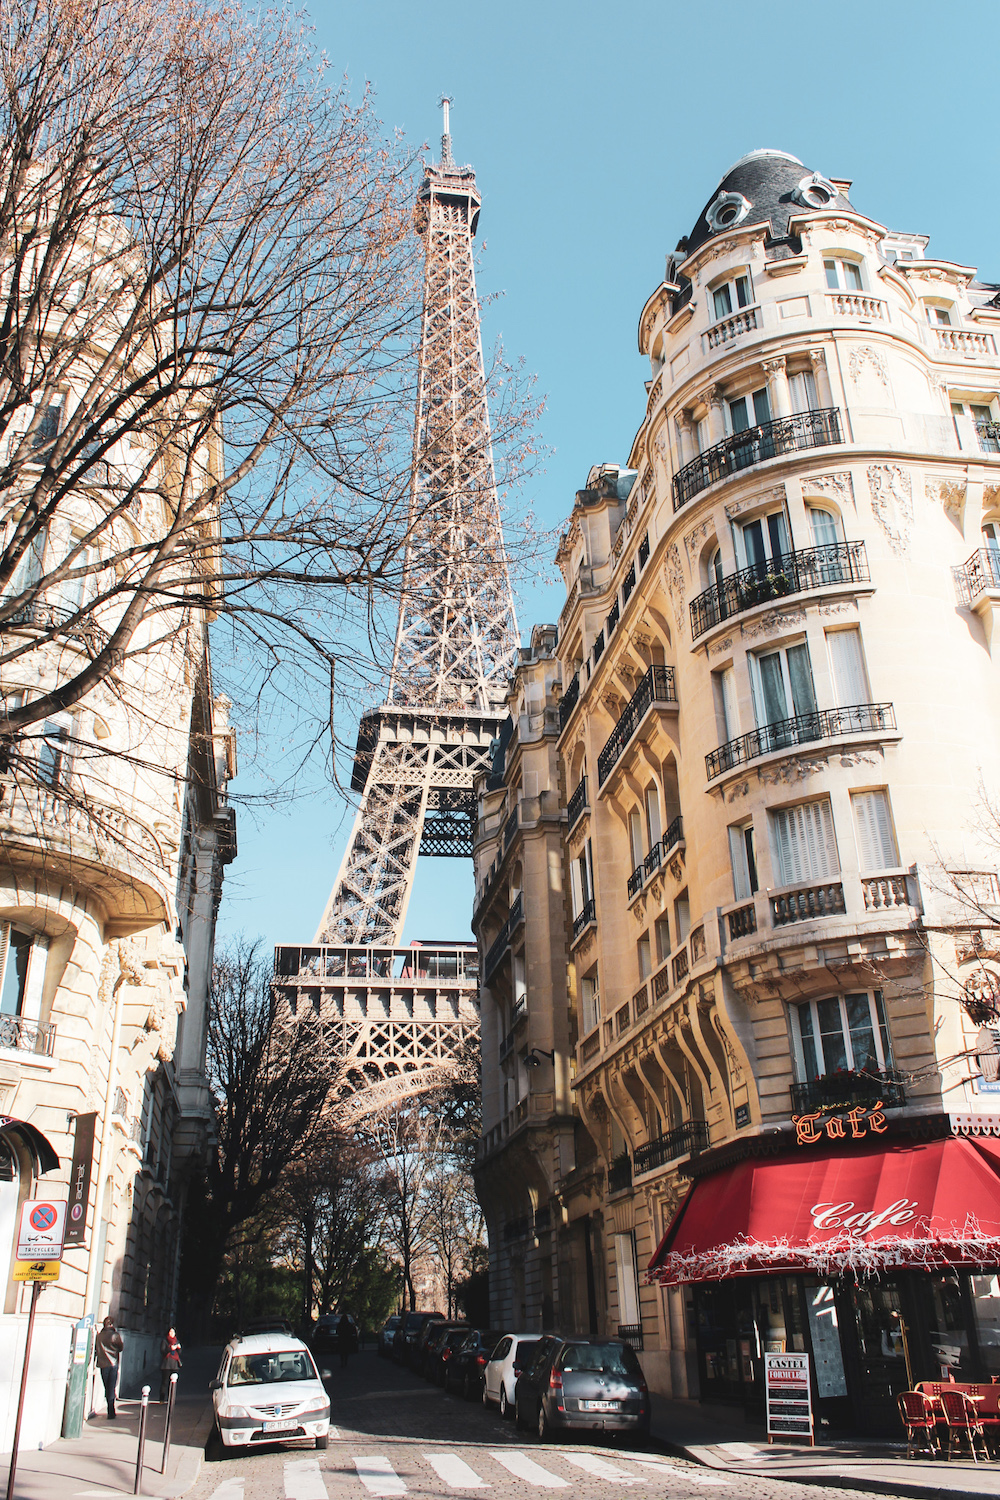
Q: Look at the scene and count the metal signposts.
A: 1